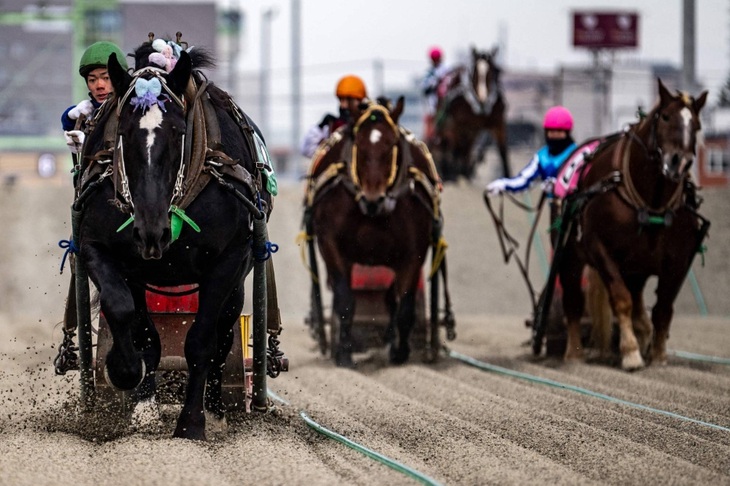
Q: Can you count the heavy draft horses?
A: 4